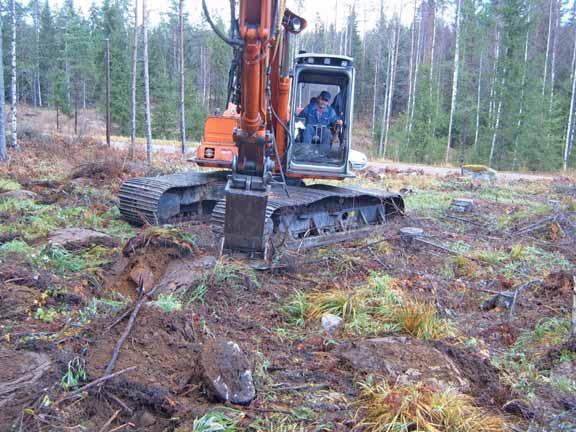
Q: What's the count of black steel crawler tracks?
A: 2